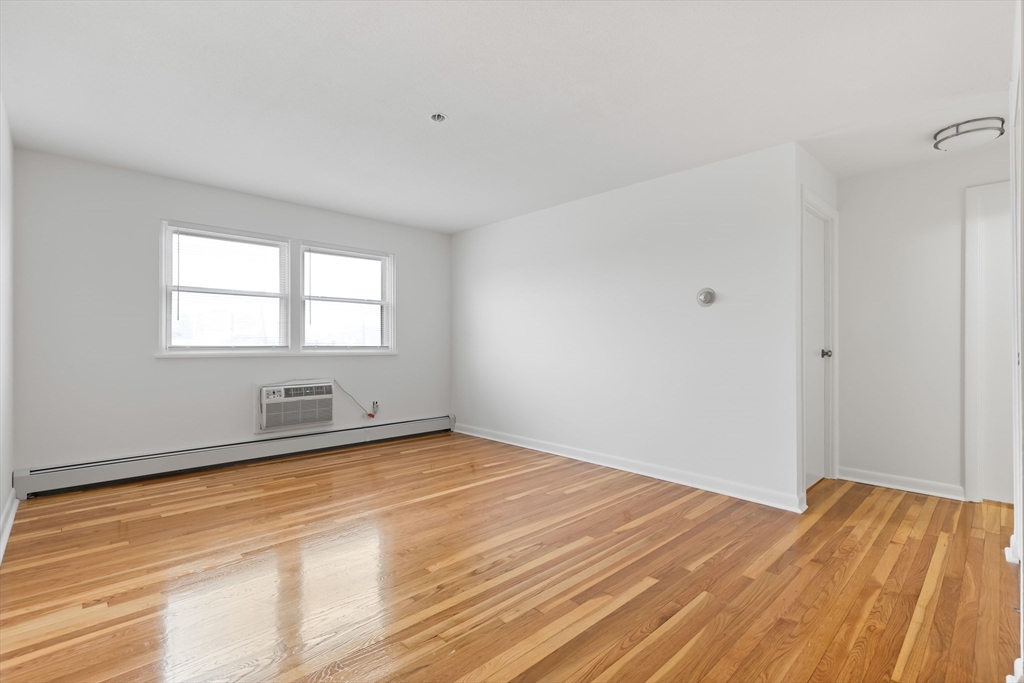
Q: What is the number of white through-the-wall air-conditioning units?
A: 1